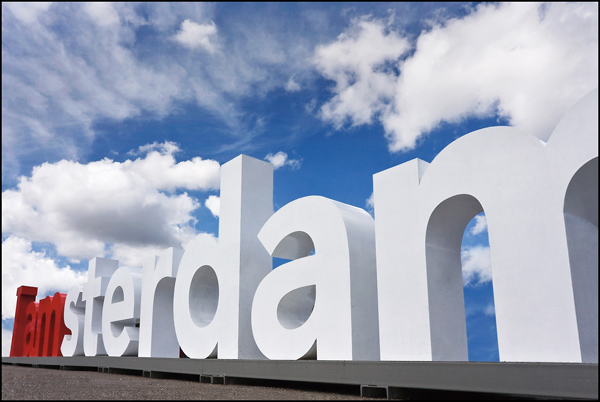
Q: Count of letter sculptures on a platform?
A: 10